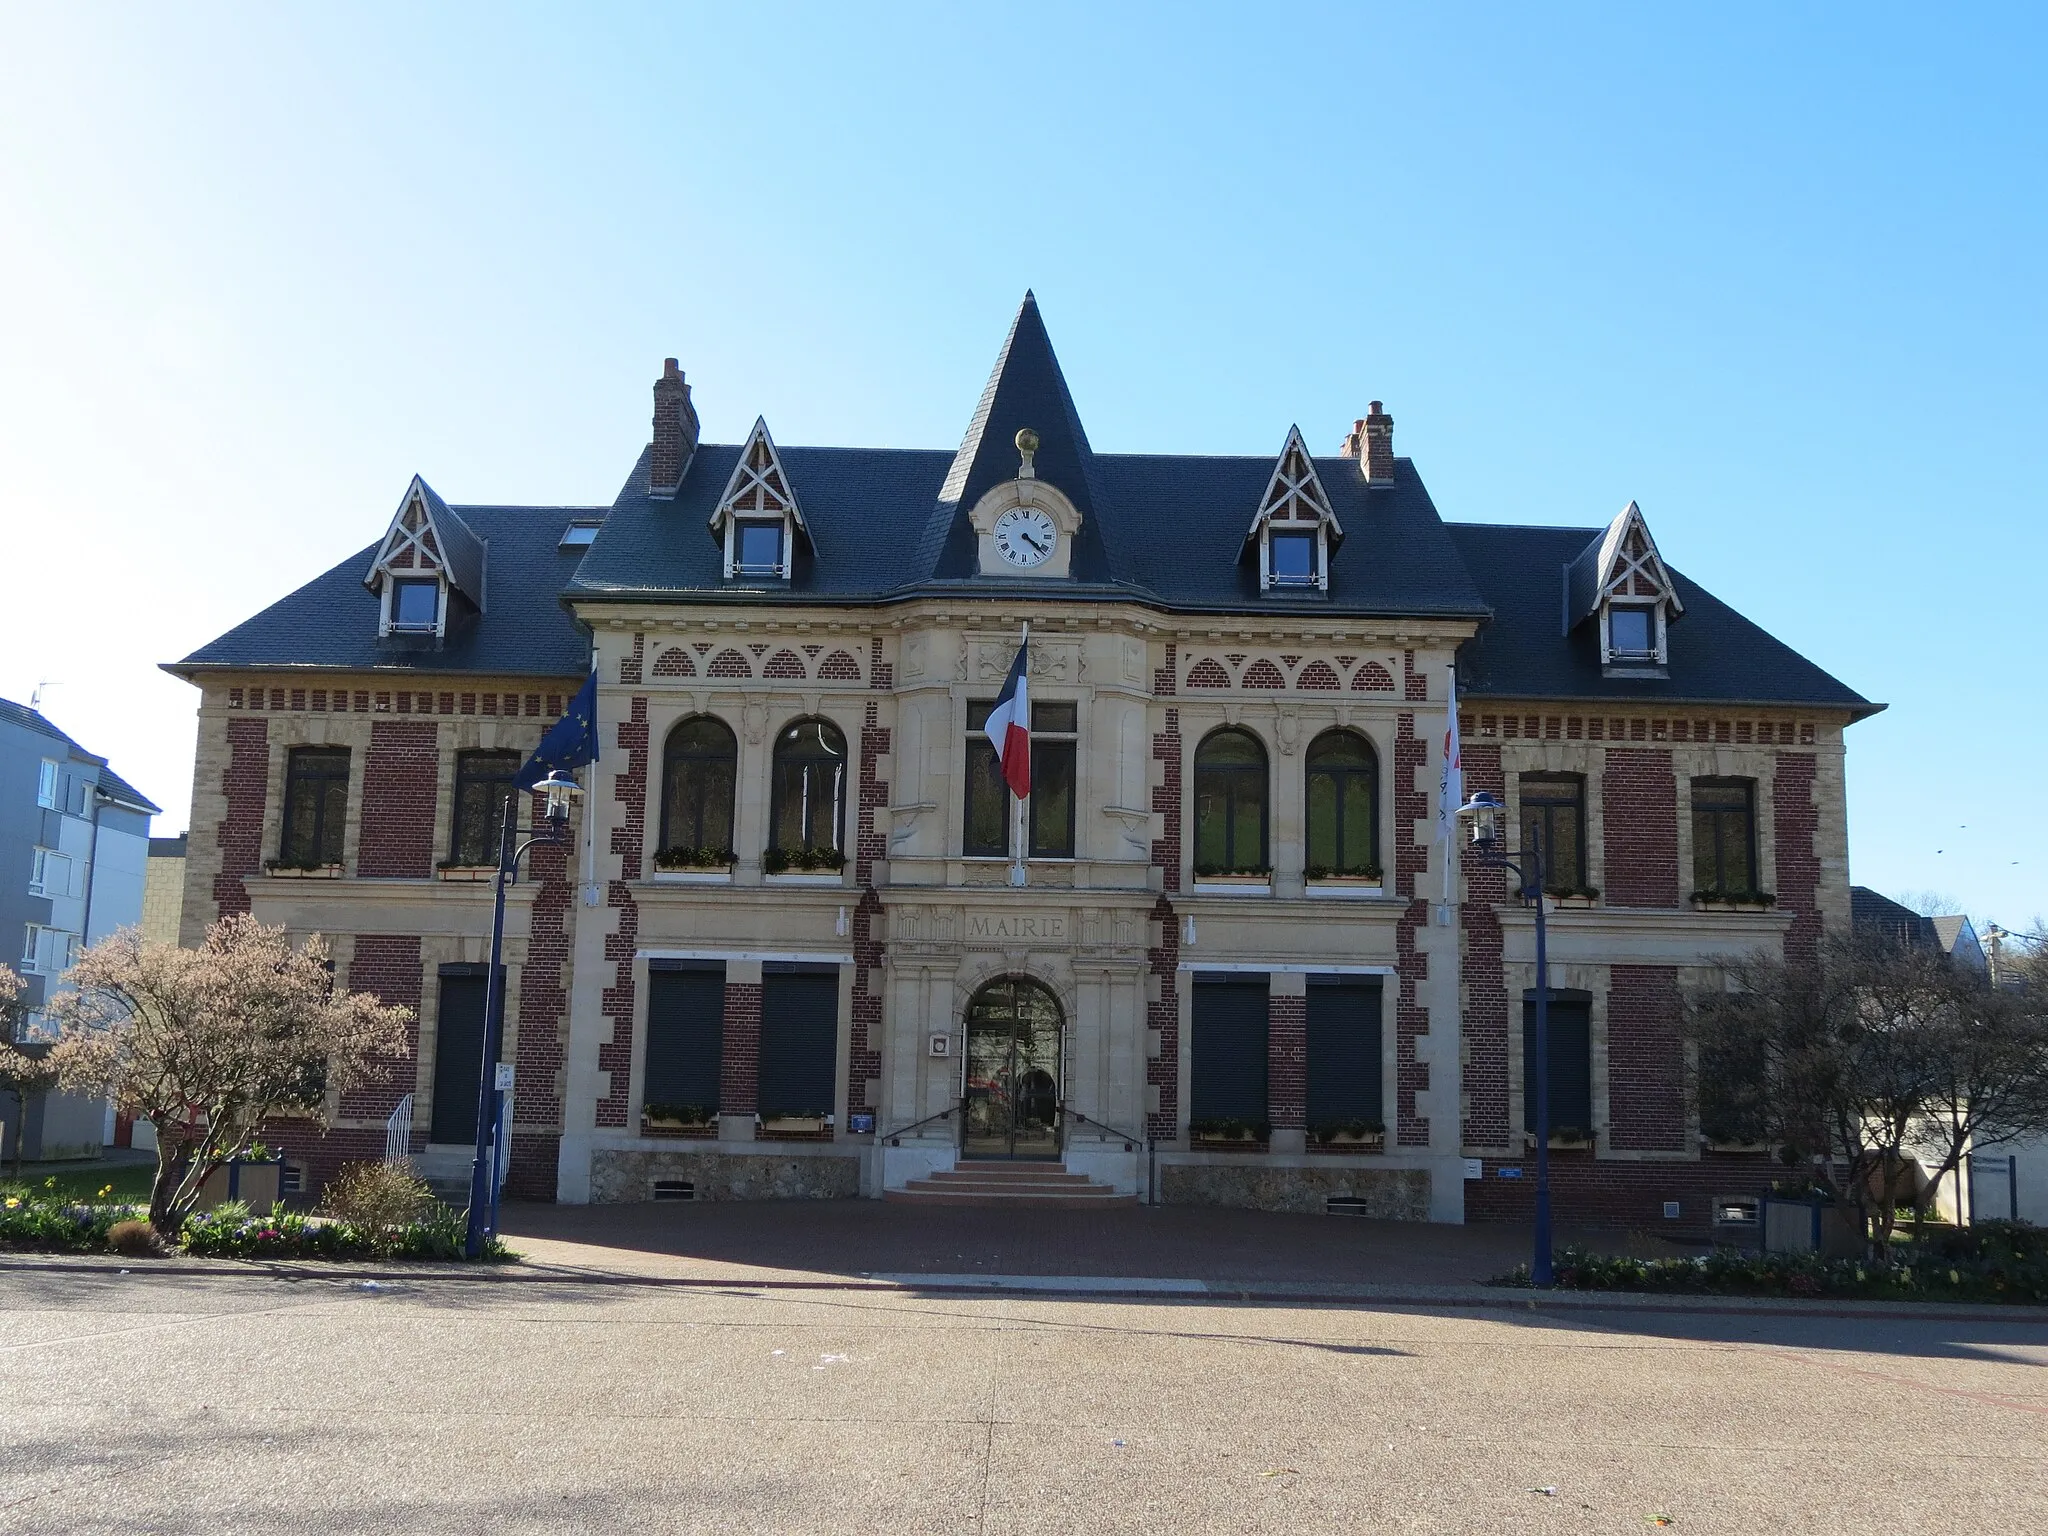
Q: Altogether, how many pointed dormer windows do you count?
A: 4